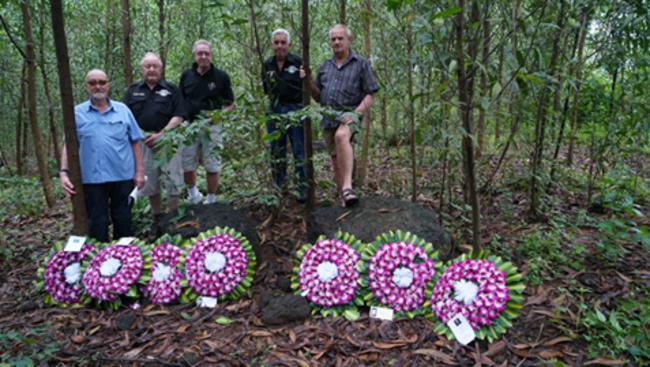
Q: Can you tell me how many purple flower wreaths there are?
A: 7